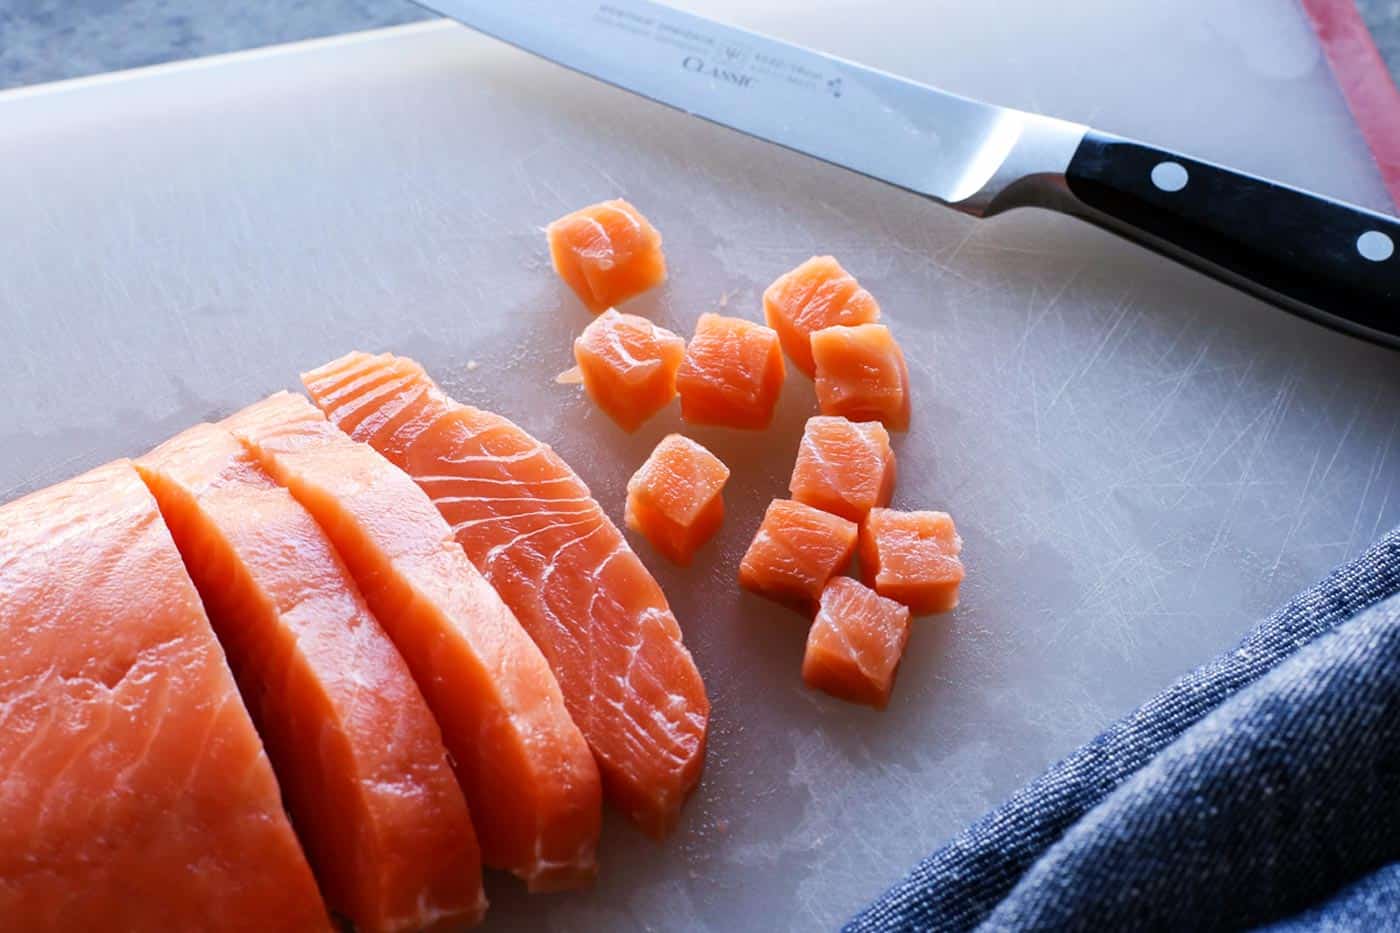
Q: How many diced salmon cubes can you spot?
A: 10